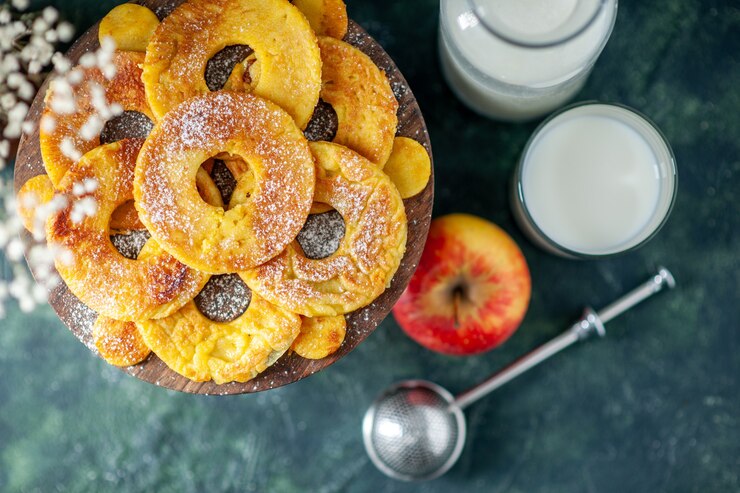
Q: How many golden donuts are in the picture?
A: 7